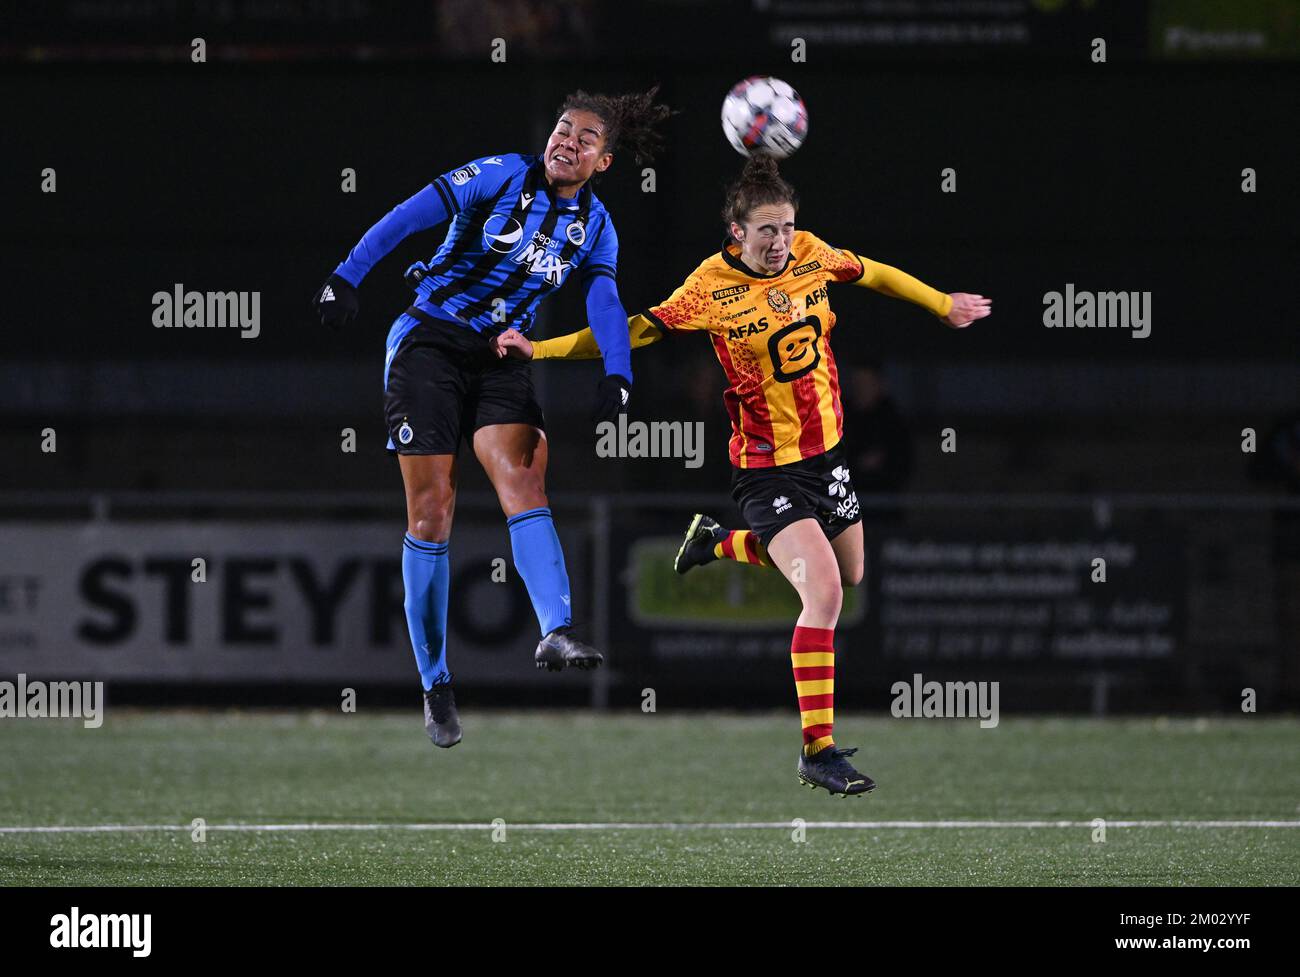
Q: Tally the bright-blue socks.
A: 2